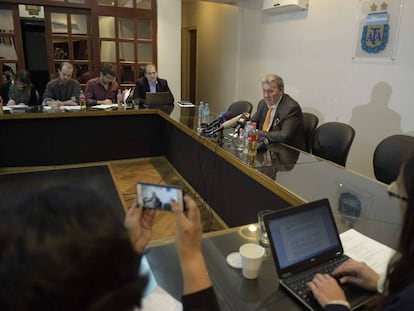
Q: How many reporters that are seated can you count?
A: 6